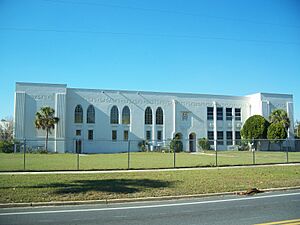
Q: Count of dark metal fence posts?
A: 7